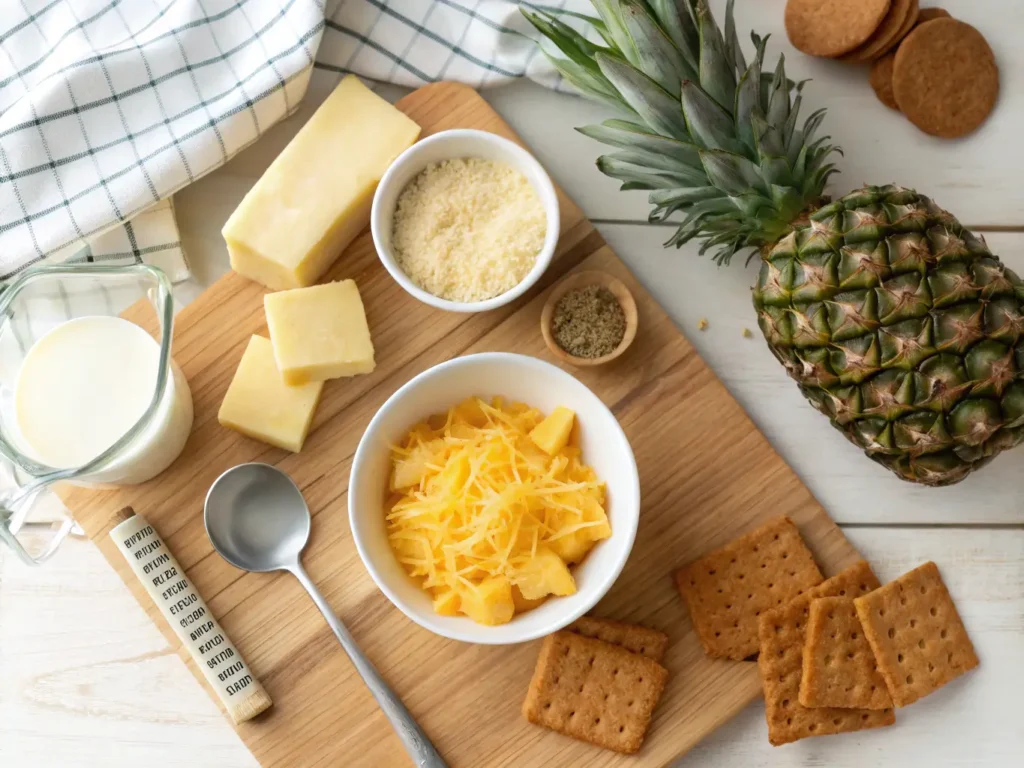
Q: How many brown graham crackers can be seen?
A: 6